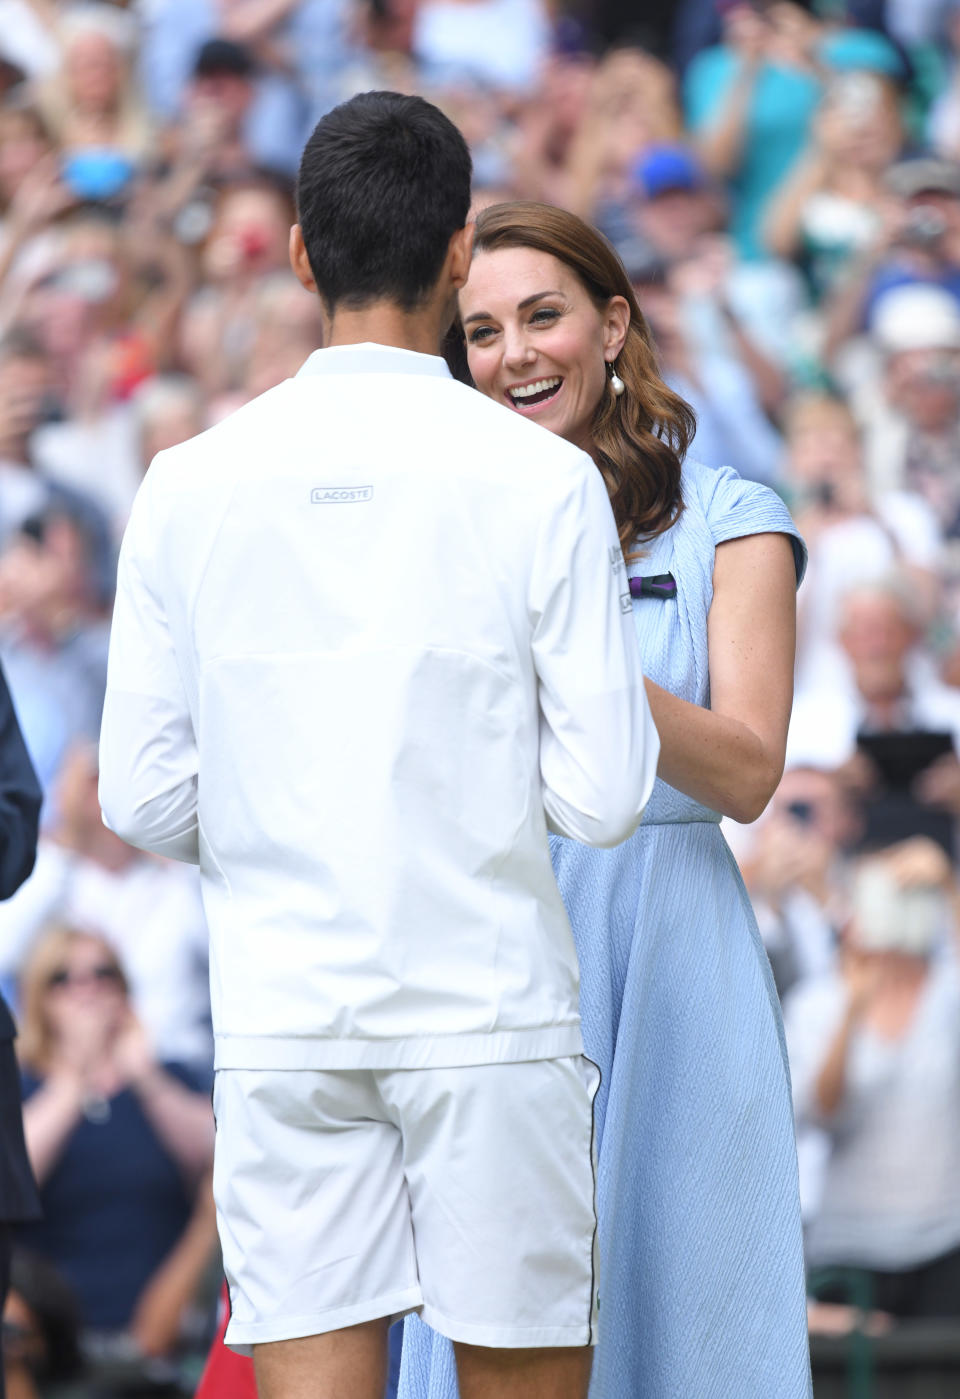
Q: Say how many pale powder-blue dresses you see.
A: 1